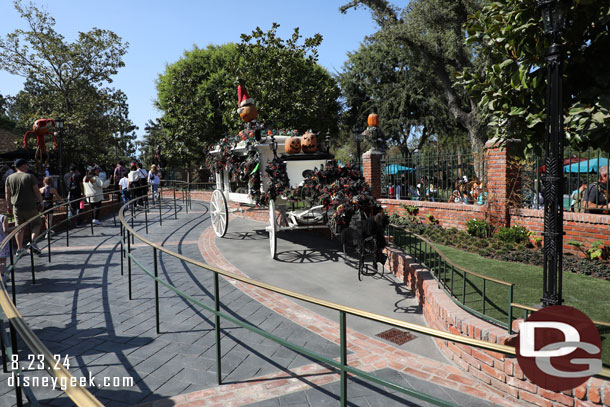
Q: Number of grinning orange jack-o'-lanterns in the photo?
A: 2